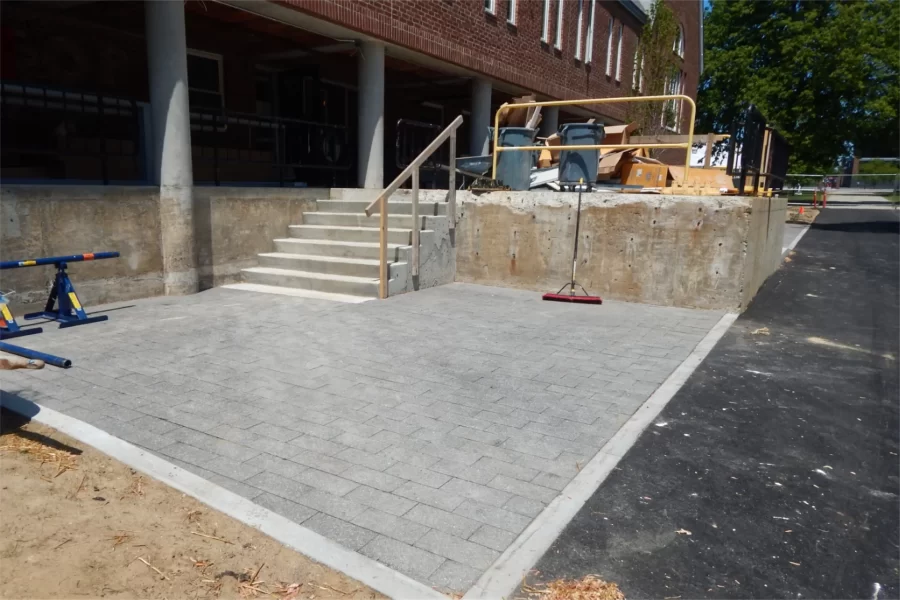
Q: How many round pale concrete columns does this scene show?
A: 4